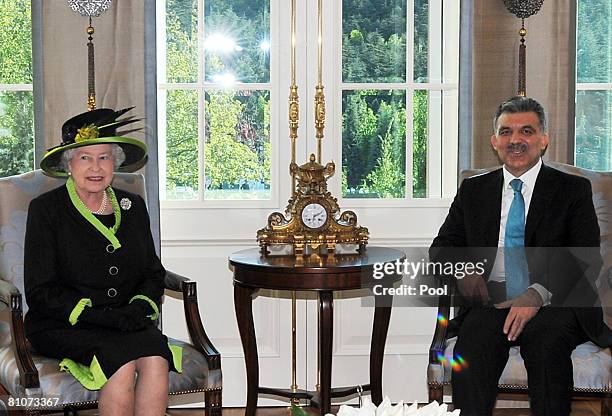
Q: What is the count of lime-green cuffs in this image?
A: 2